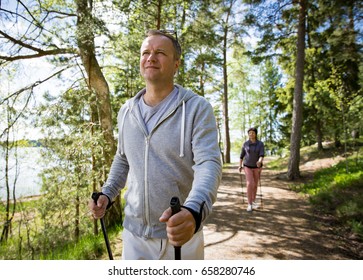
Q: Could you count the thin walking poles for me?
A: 4